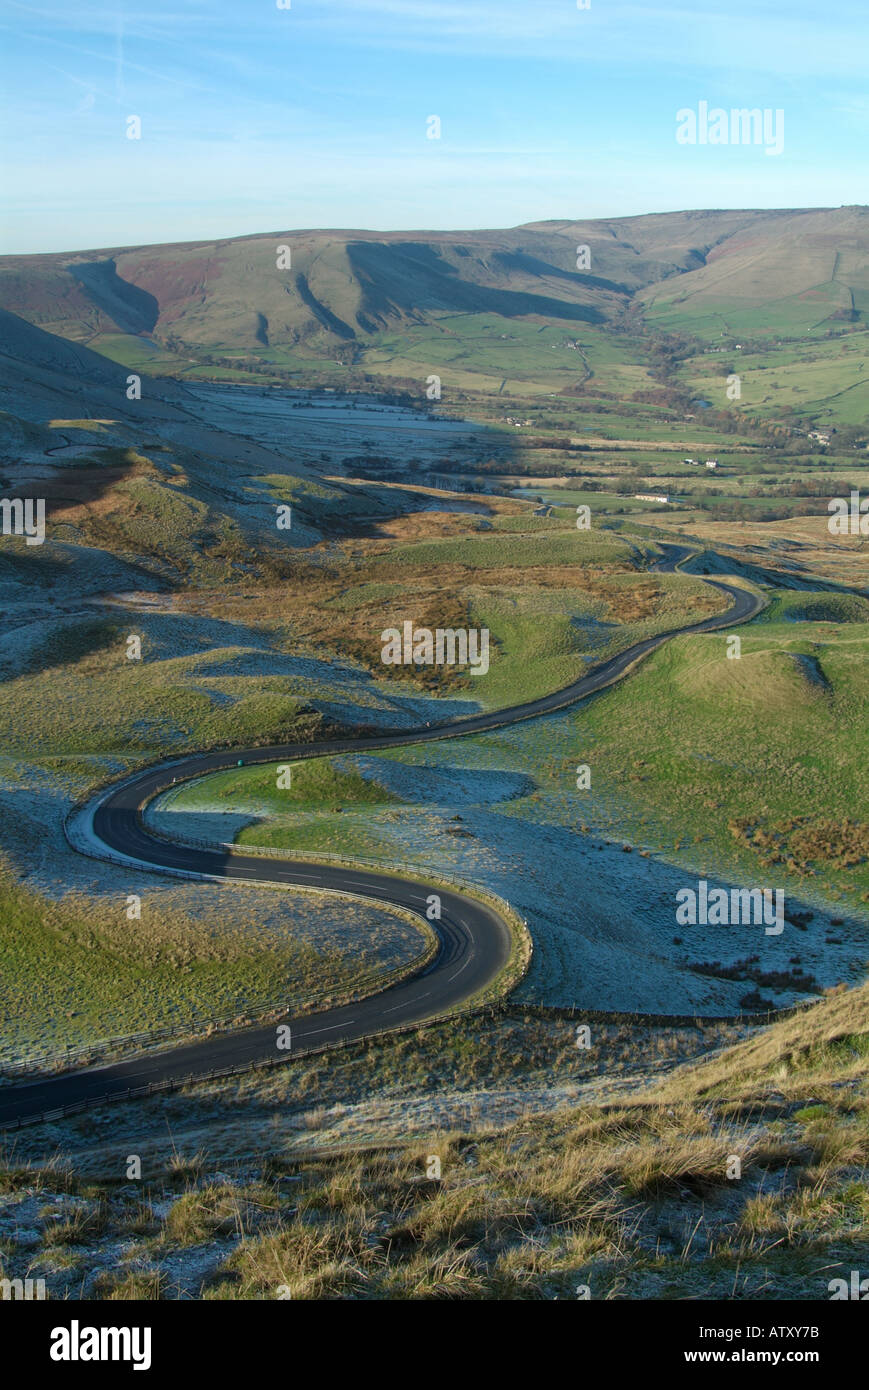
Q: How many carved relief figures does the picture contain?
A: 0